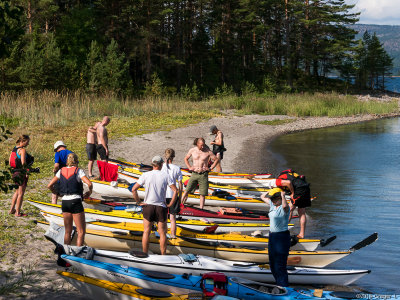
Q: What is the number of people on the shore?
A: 12